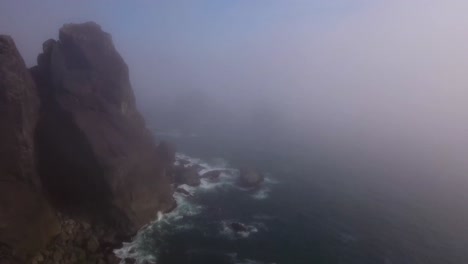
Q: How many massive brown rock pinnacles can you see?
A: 2